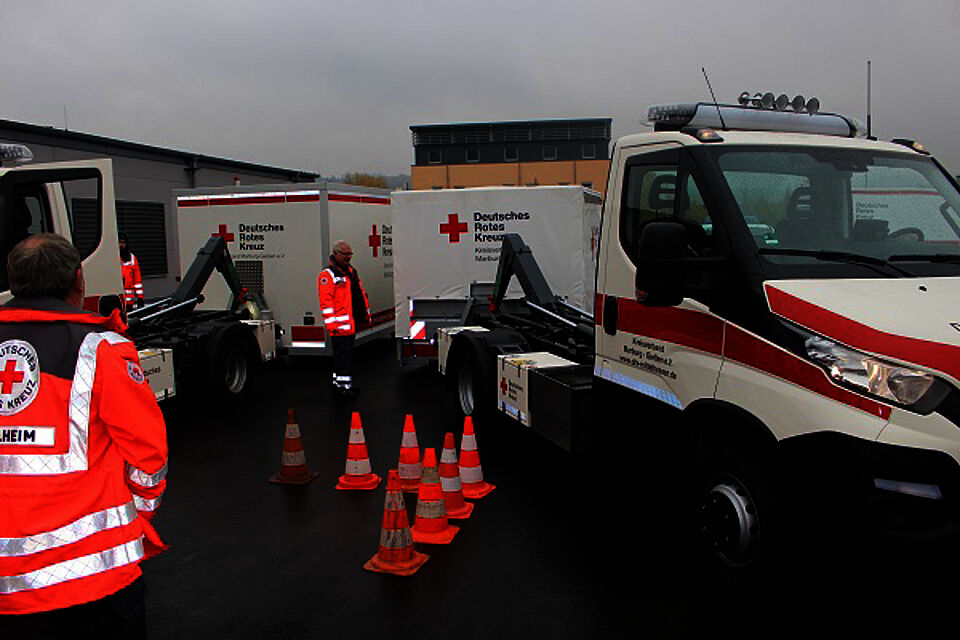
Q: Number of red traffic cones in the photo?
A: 7